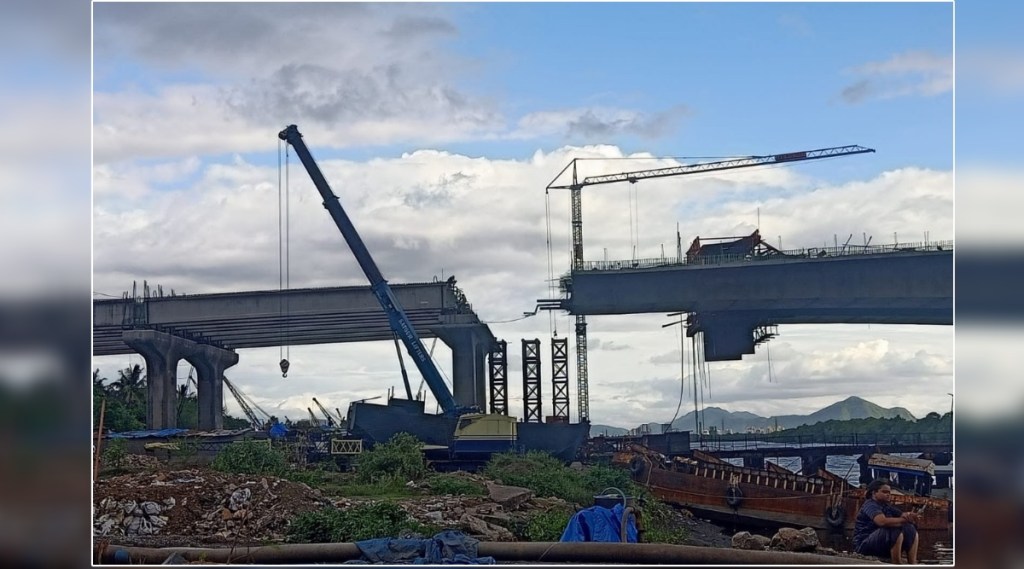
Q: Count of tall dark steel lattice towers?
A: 3